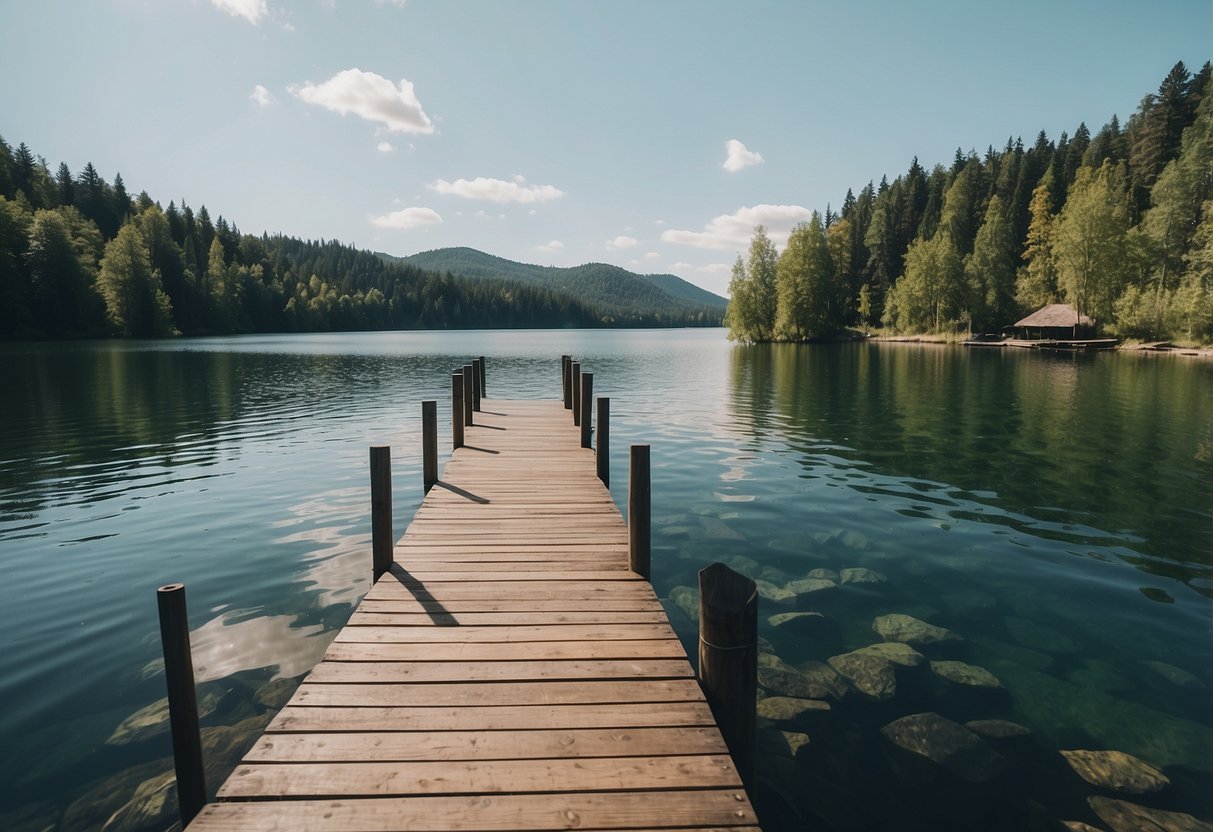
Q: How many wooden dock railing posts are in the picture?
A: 14